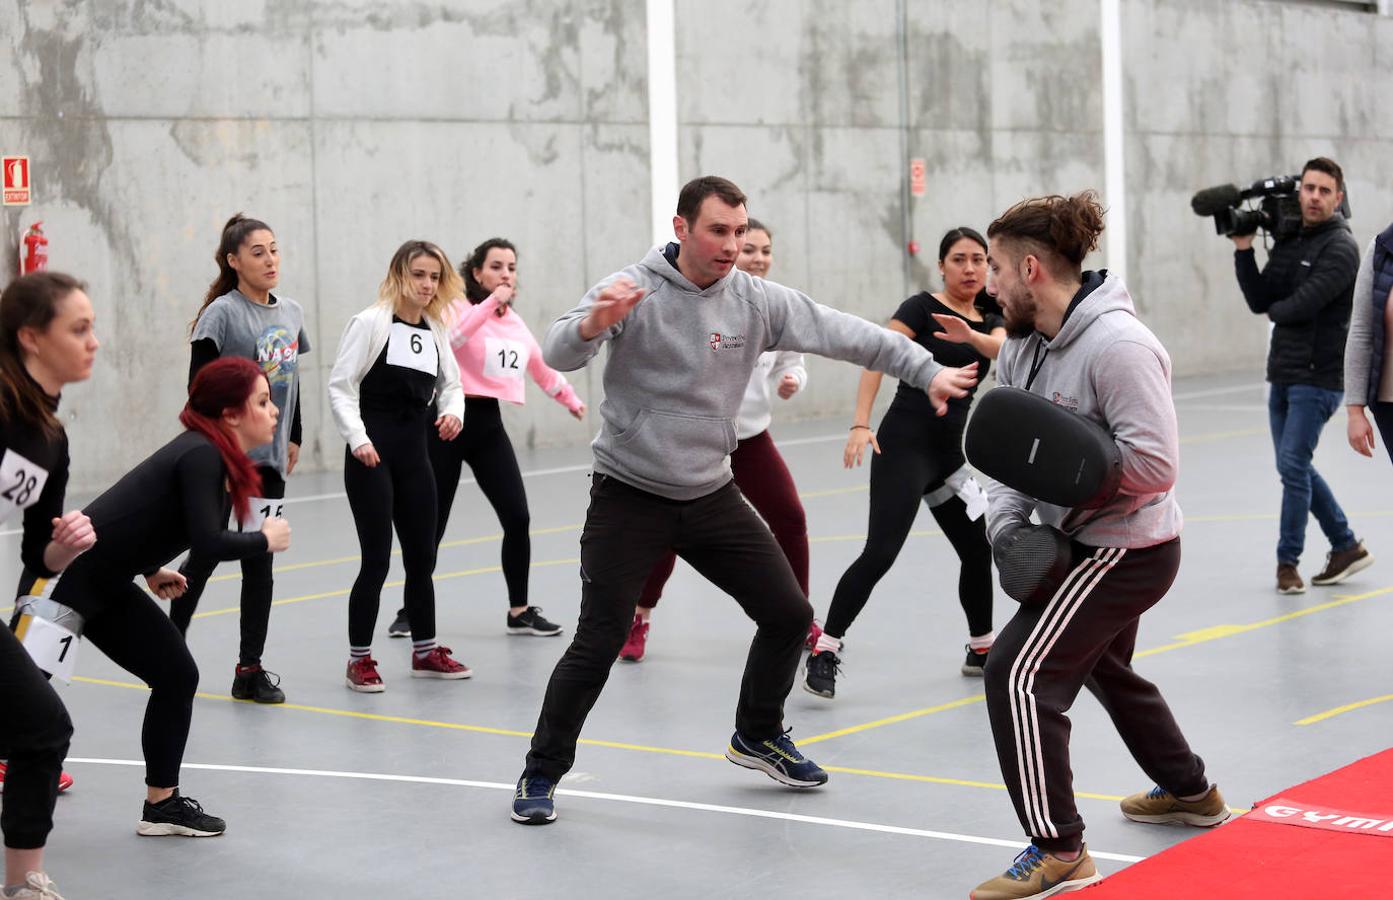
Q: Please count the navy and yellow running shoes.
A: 2